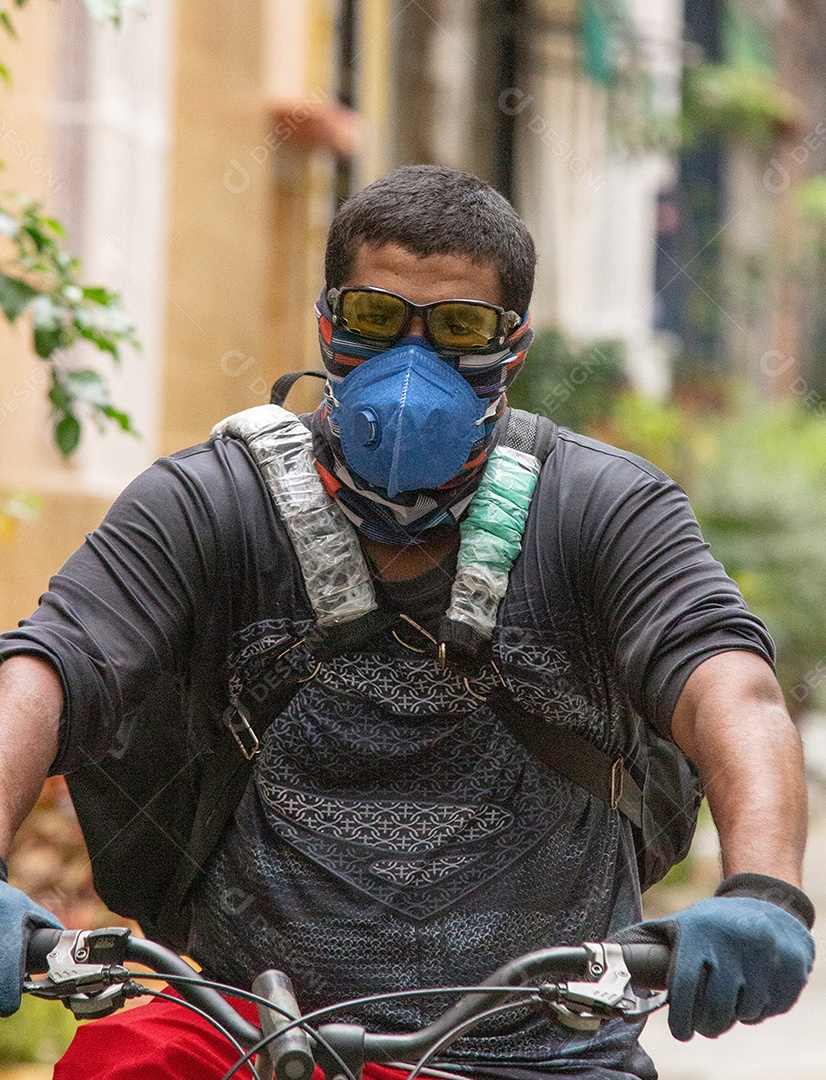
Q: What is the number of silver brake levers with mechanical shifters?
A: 2